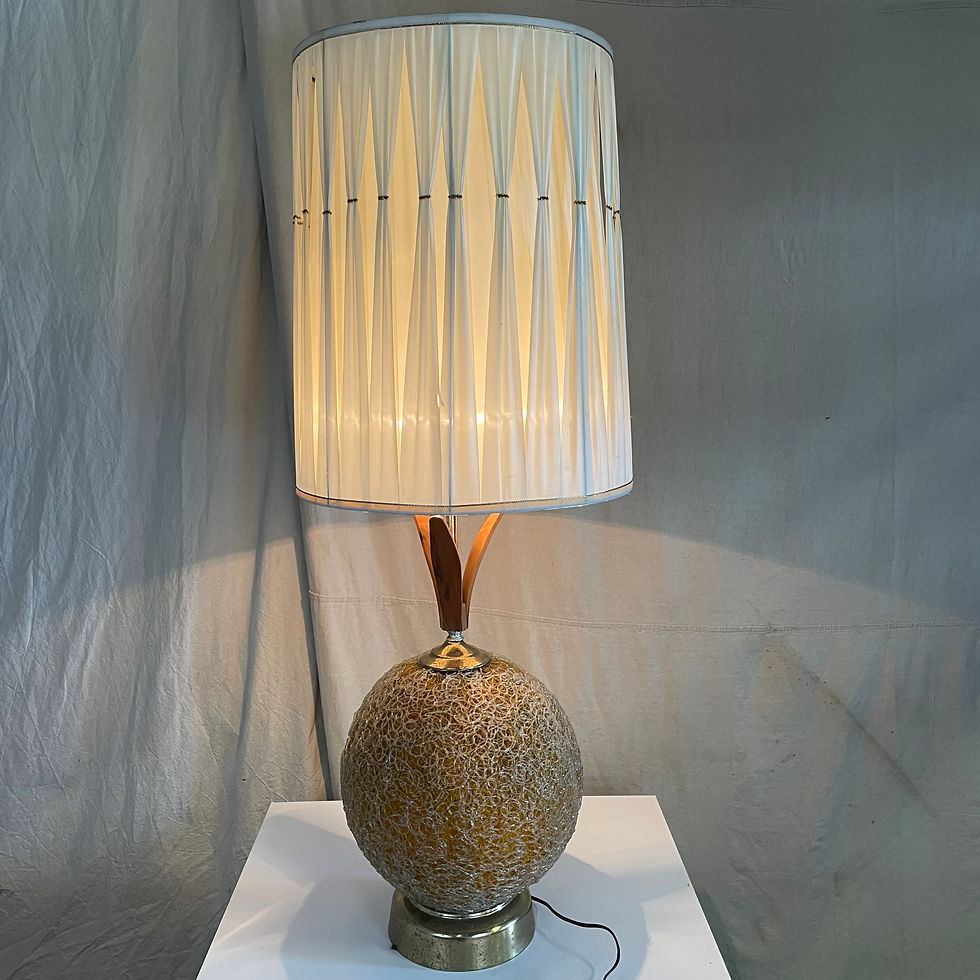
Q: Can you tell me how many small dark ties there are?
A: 12